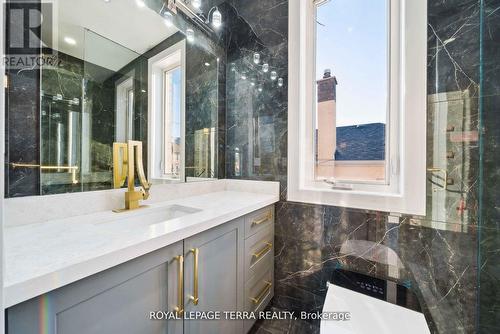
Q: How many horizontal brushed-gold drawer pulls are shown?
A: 3